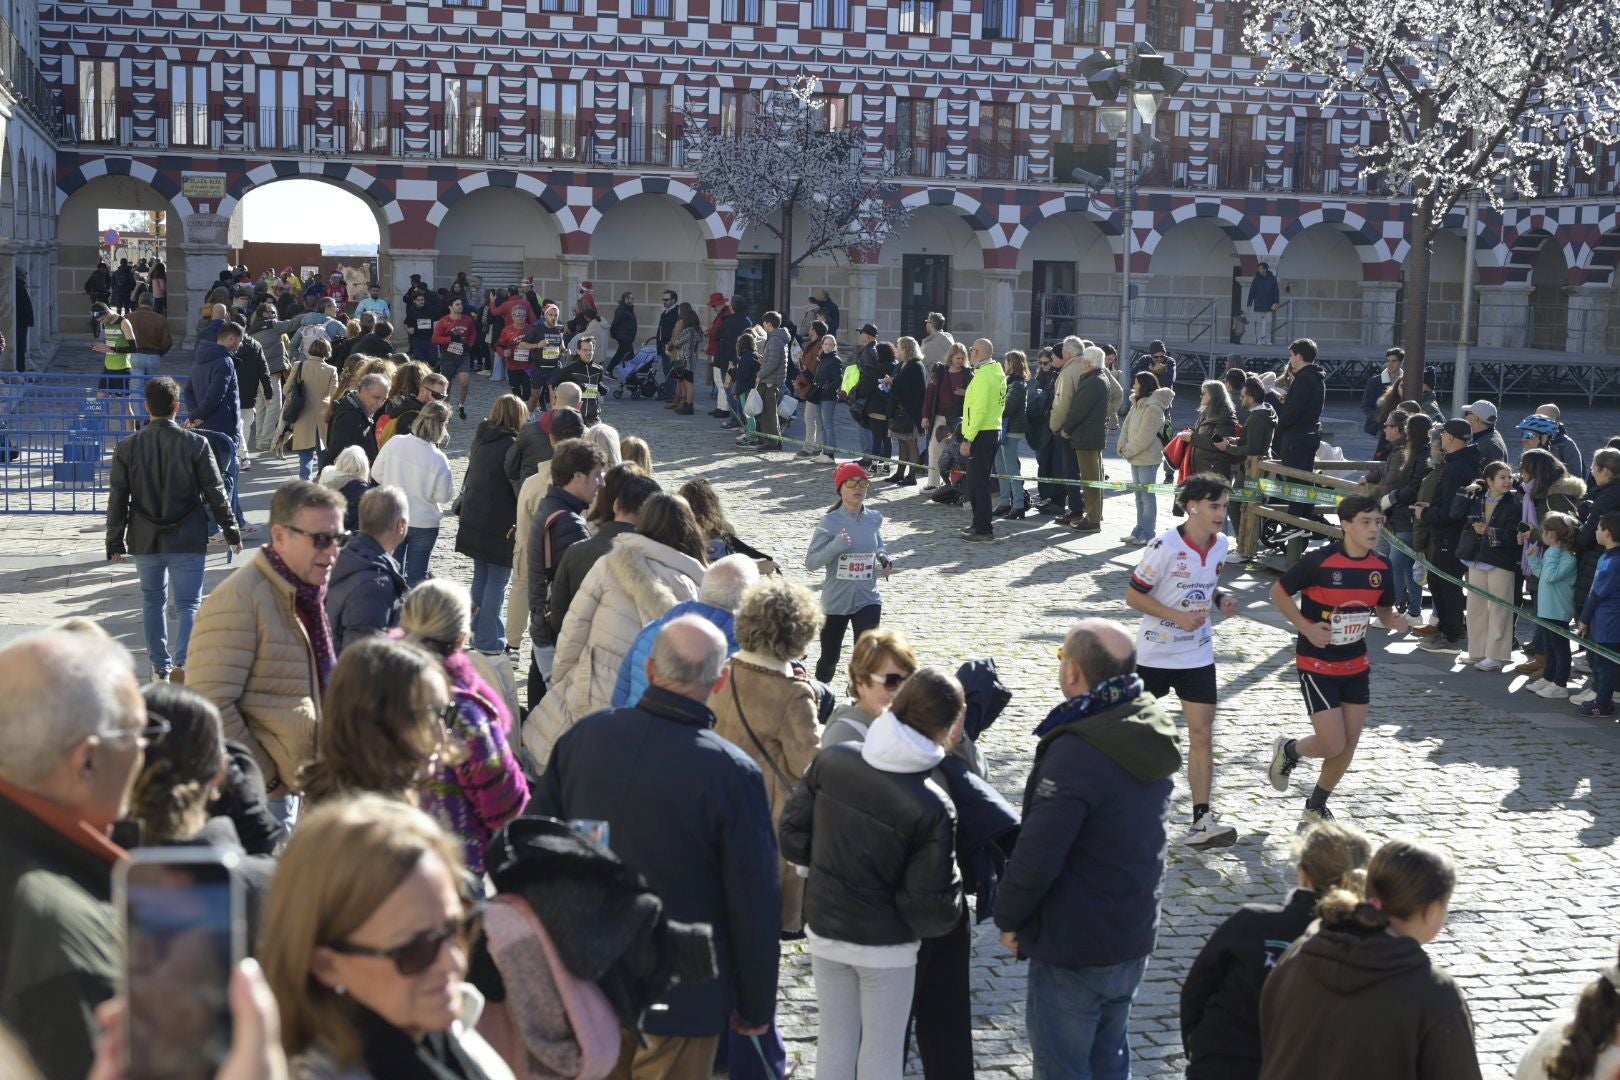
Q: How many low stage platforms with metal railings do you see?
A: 1